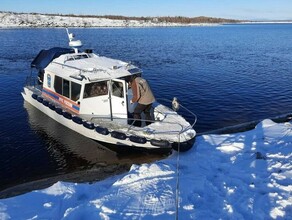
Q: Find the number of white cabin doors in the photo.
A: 1